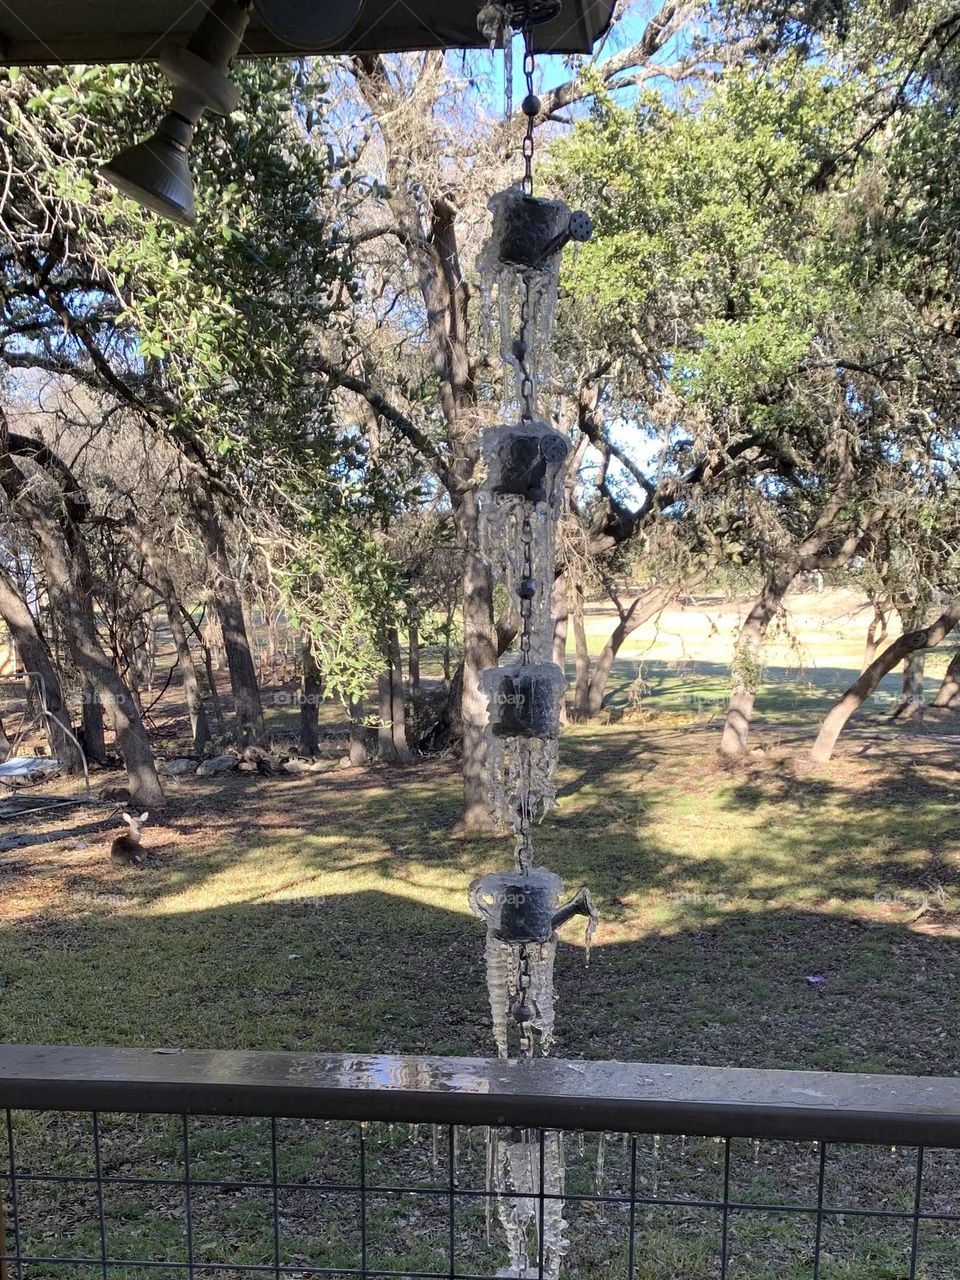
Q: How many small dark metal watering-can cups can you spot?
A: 4